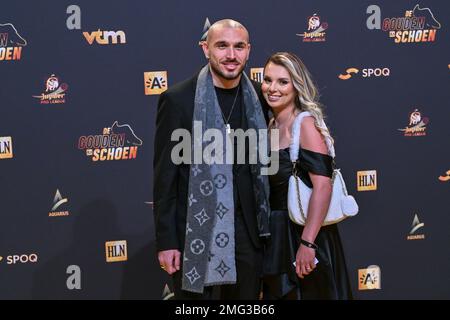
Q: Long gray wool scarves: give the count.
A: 1